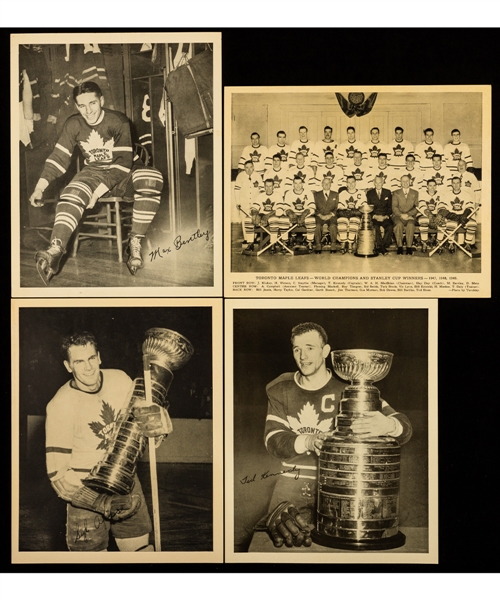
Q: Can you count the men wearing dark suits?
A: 3